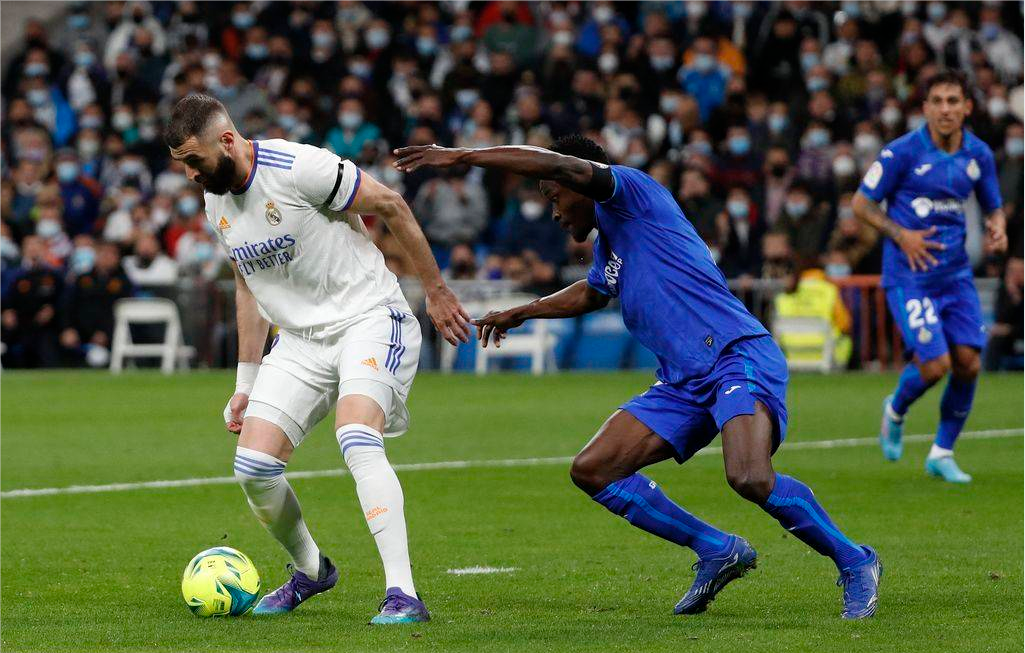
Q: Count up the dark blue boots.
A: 2